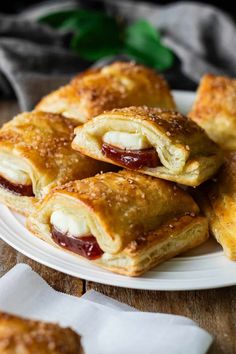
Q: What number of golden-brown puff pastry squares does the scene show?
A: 7